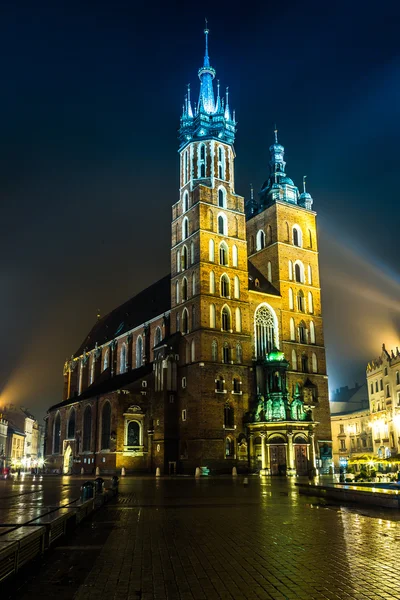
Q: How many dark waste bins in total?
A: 3